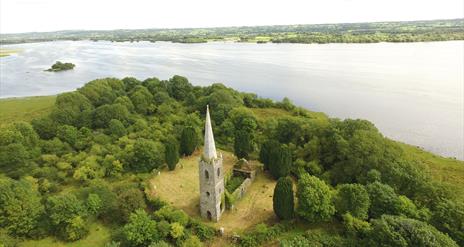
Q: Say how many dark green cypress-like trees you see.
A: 6